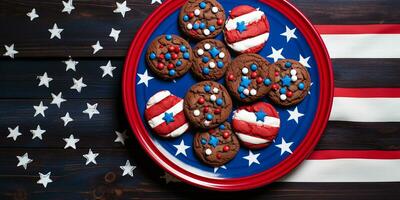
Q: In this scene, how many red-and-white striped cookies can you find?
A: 3